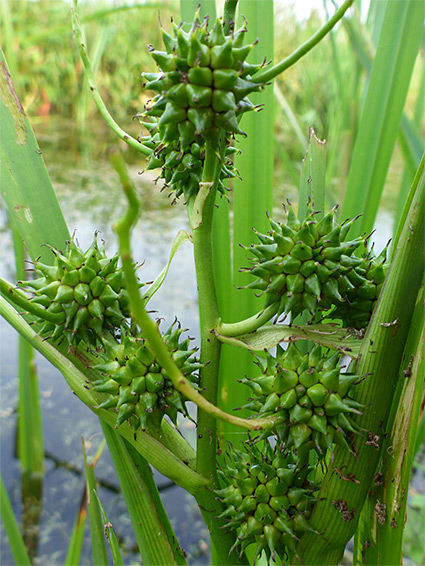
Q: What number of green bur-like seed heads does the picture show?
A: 8